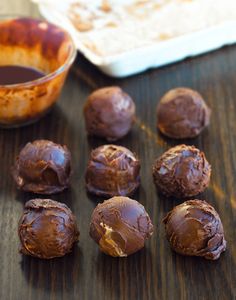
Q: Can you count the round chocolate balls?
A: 8